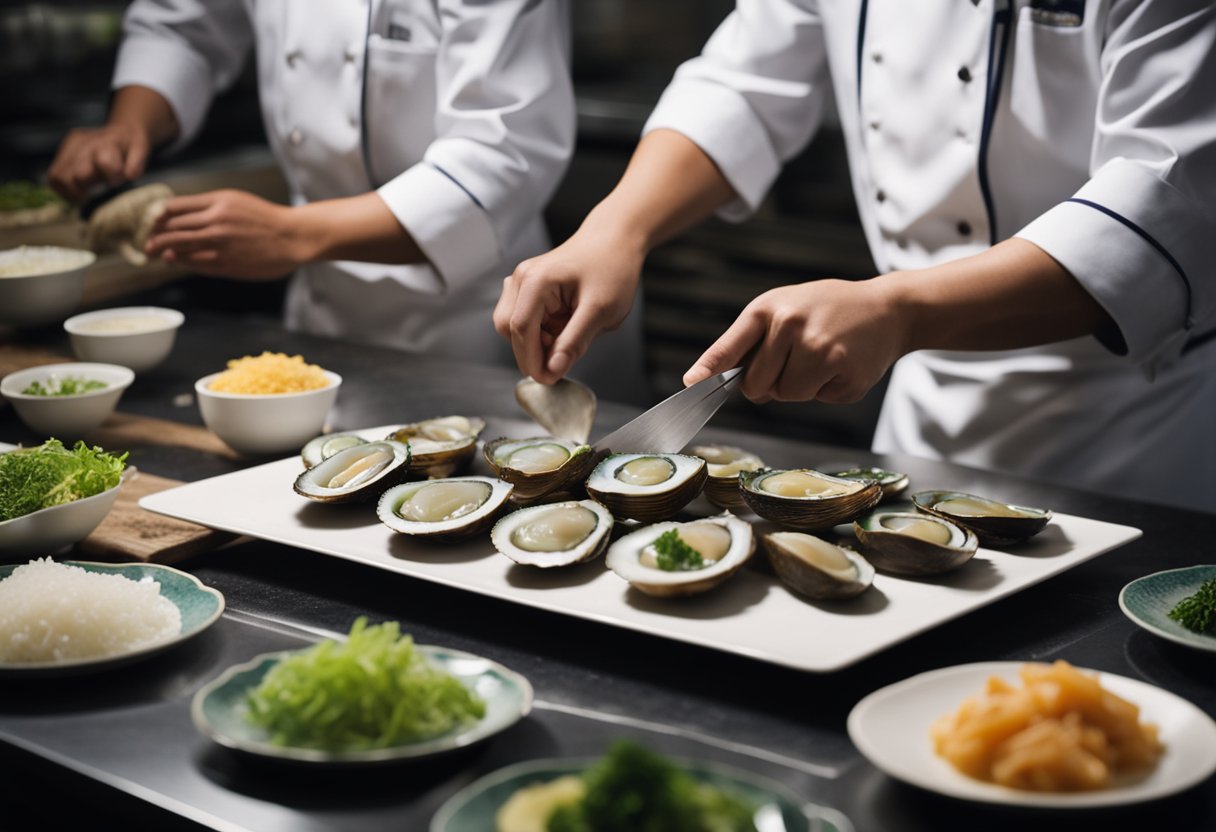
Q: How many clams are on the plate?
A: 14